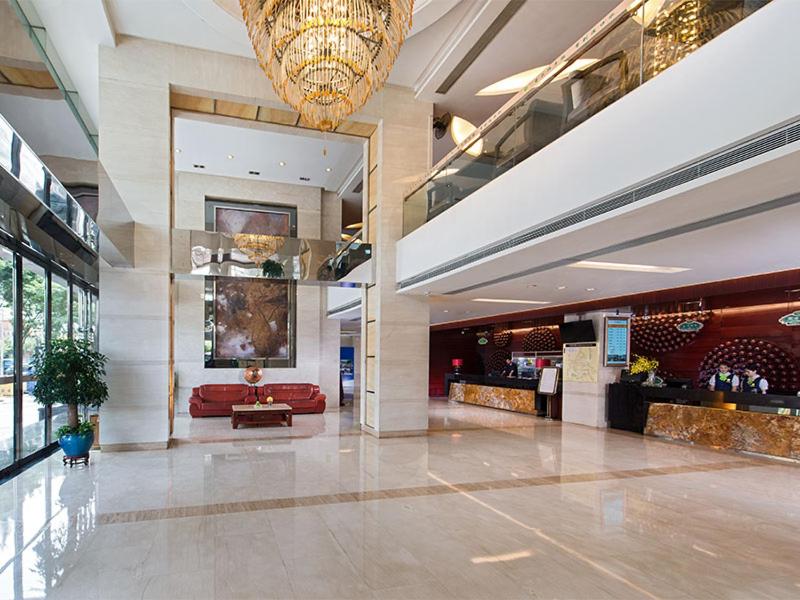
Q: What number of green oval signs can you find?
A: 3